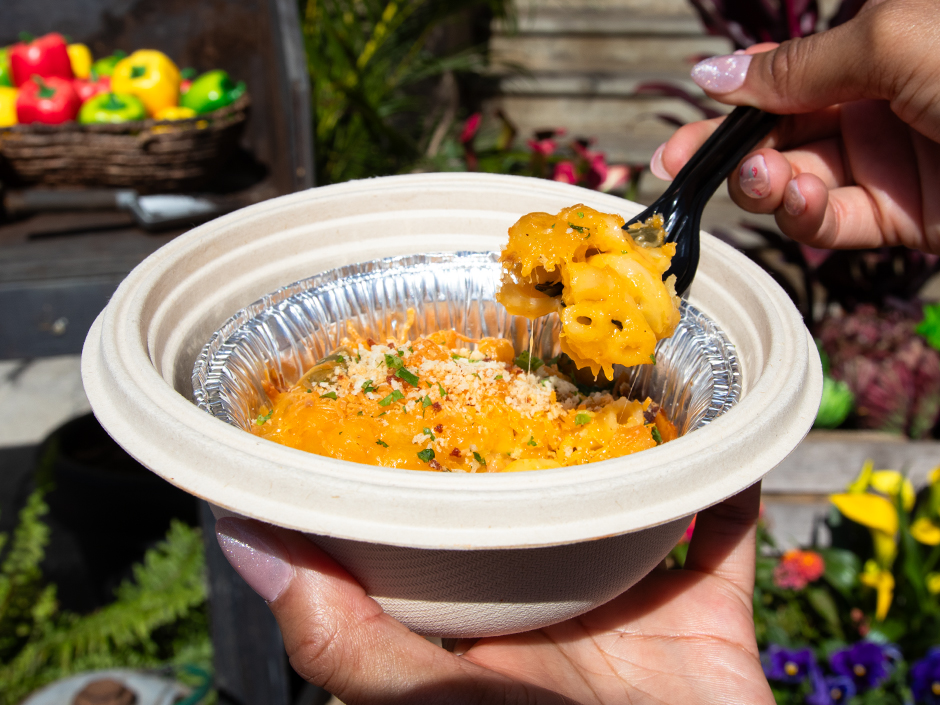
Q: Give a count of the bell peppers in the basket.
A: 12